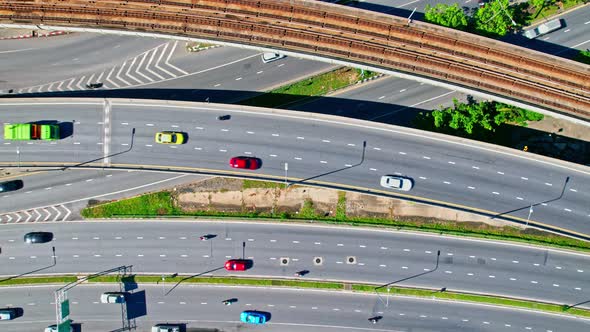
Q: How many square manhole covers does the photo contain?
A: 3